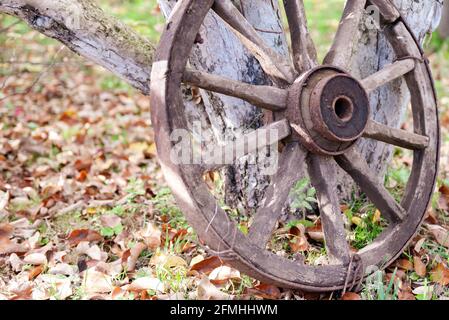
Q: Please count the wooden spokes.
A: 10